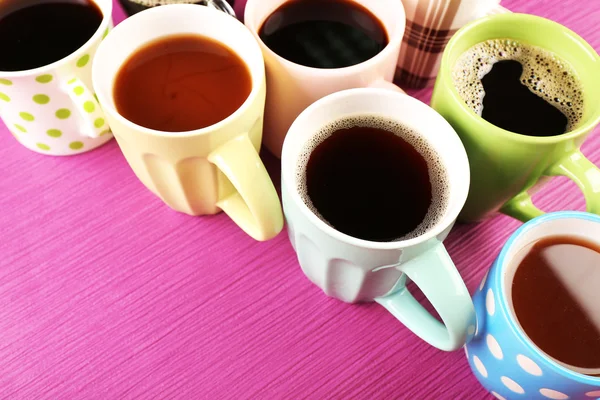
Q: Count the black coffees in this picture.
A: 4